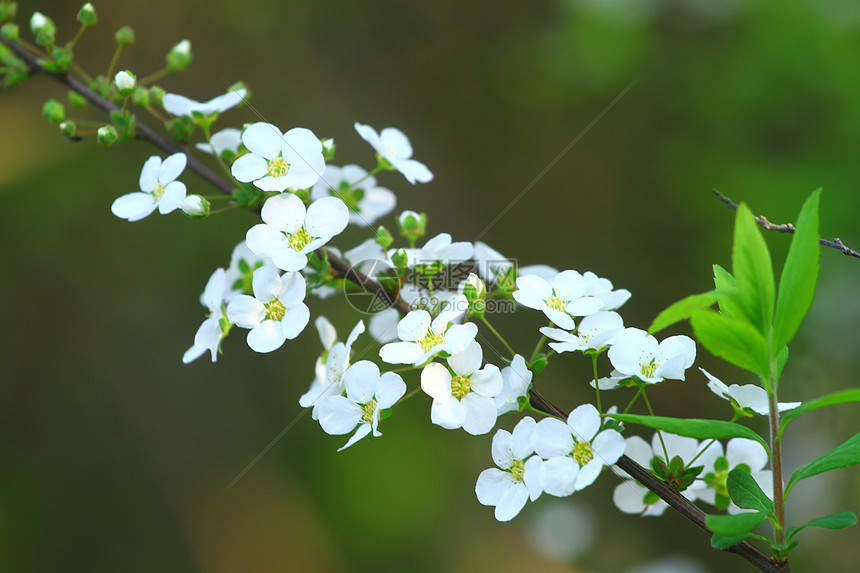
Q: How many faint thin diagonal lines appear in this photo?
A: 4